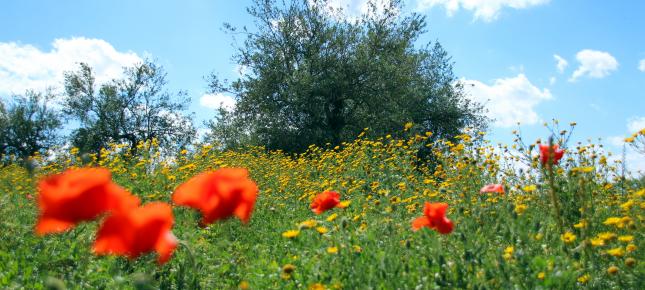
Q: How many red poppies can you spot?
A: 7